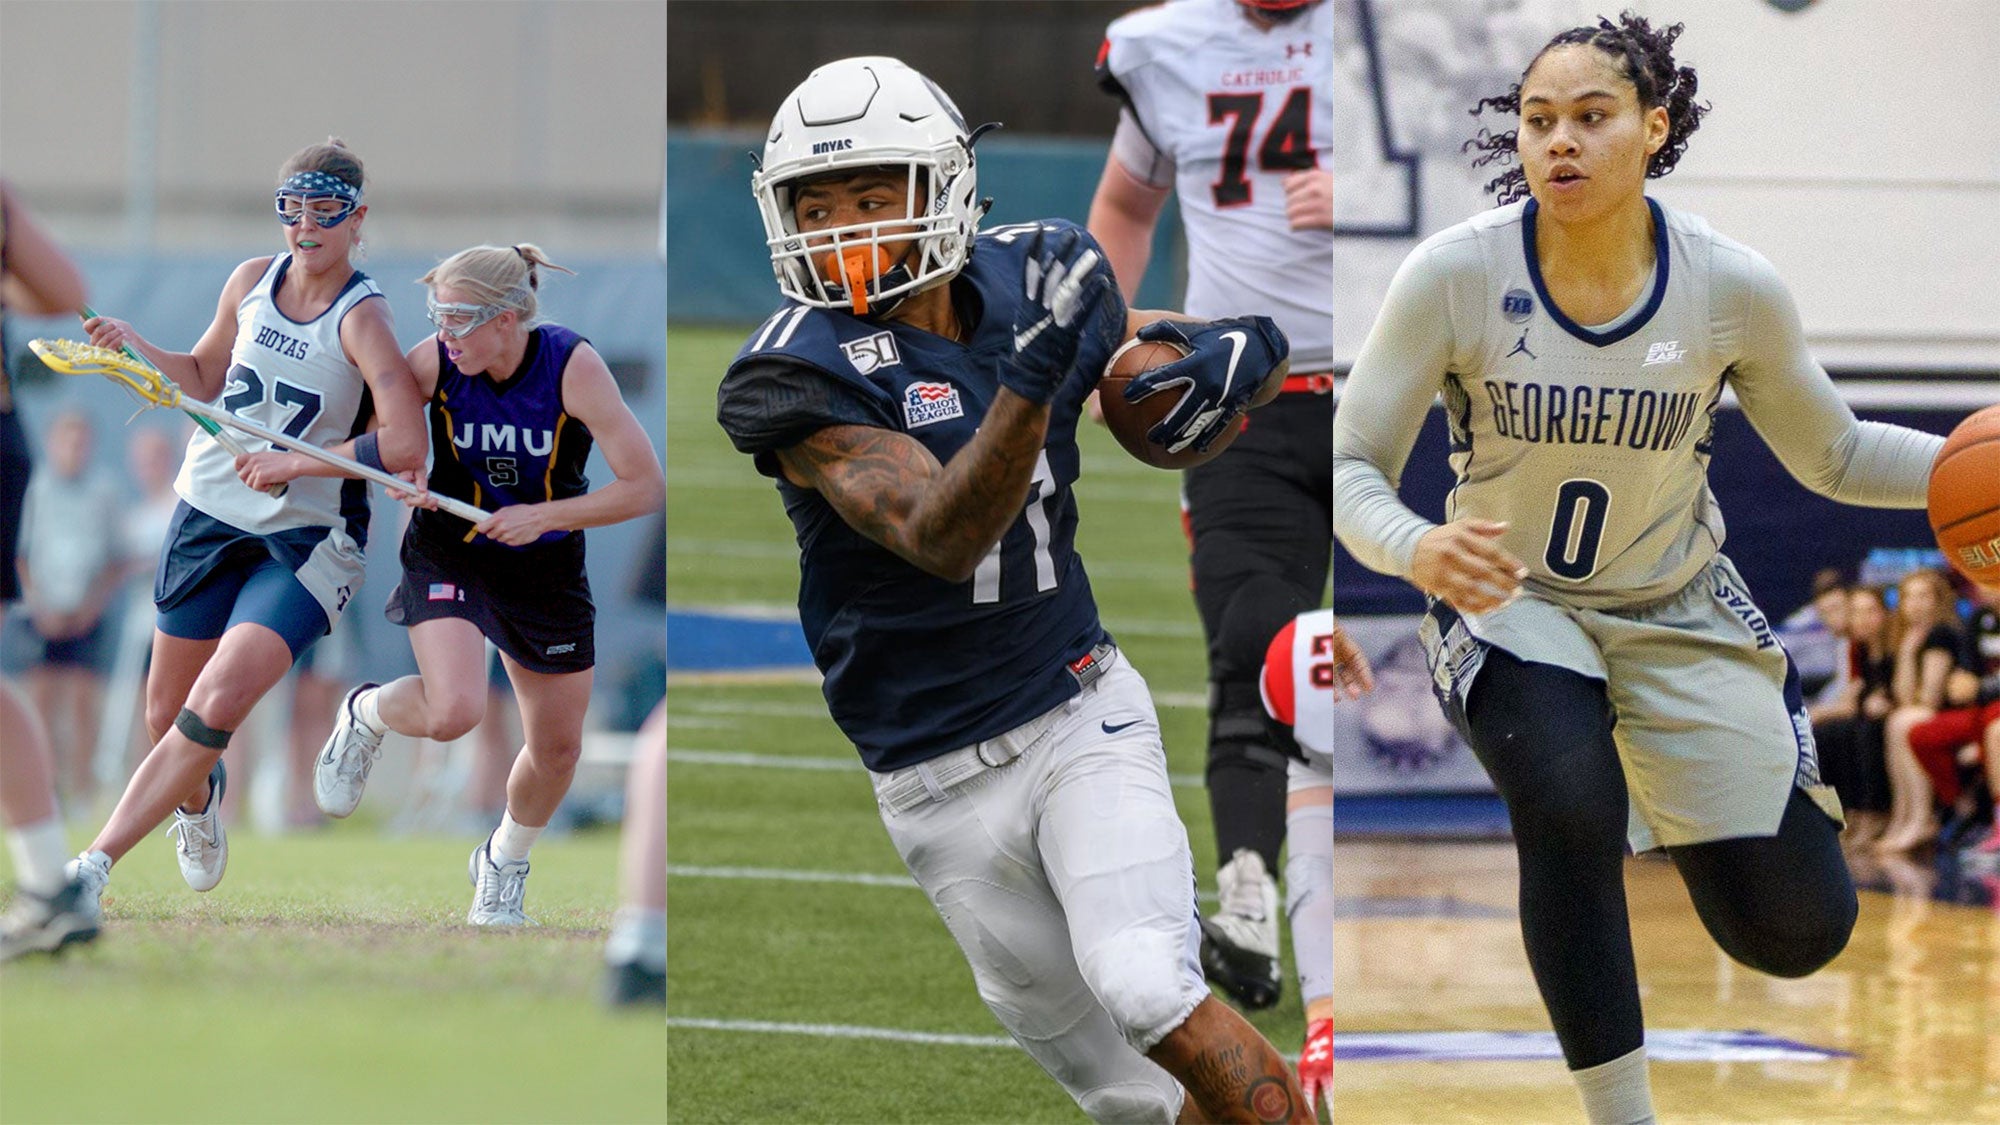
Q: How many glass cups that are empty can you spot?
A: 0